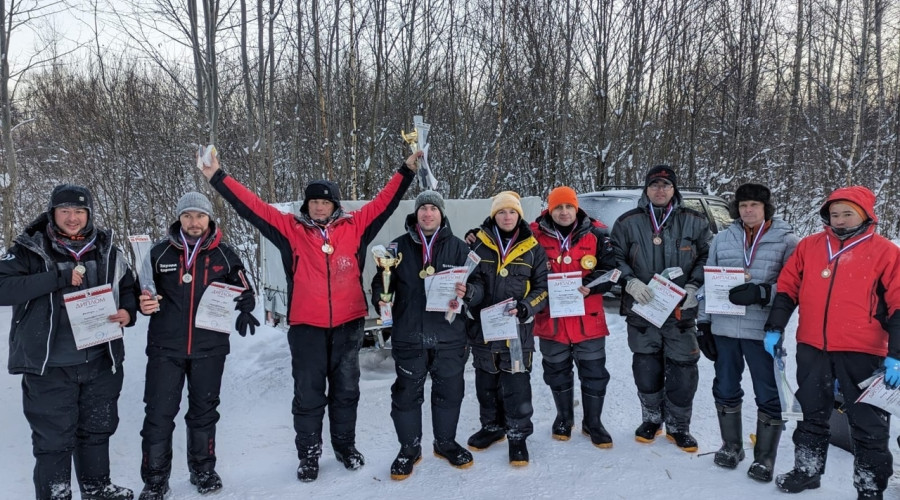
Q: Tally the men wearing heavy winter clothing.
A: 9